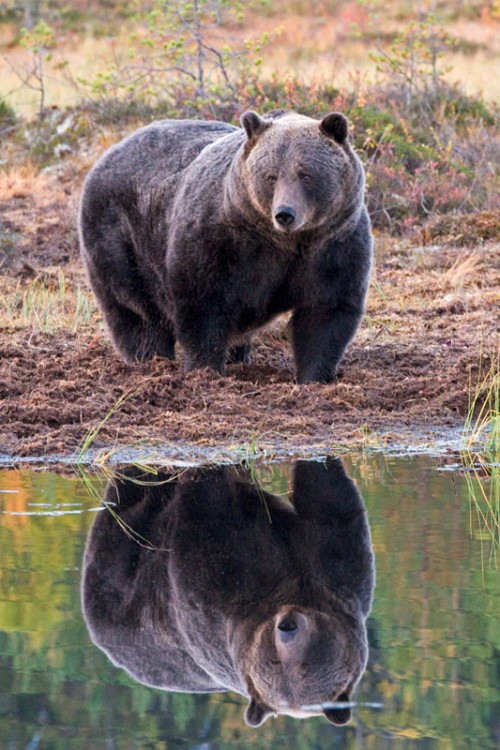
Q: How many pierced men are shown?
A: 0